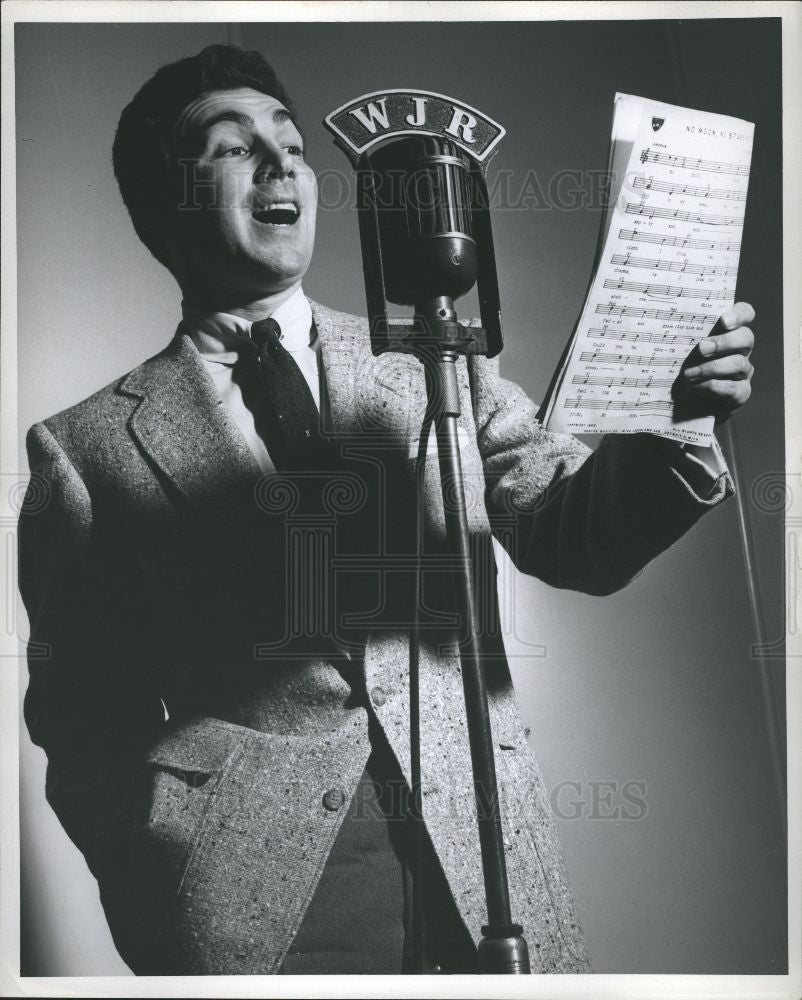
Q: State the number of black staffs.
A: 11